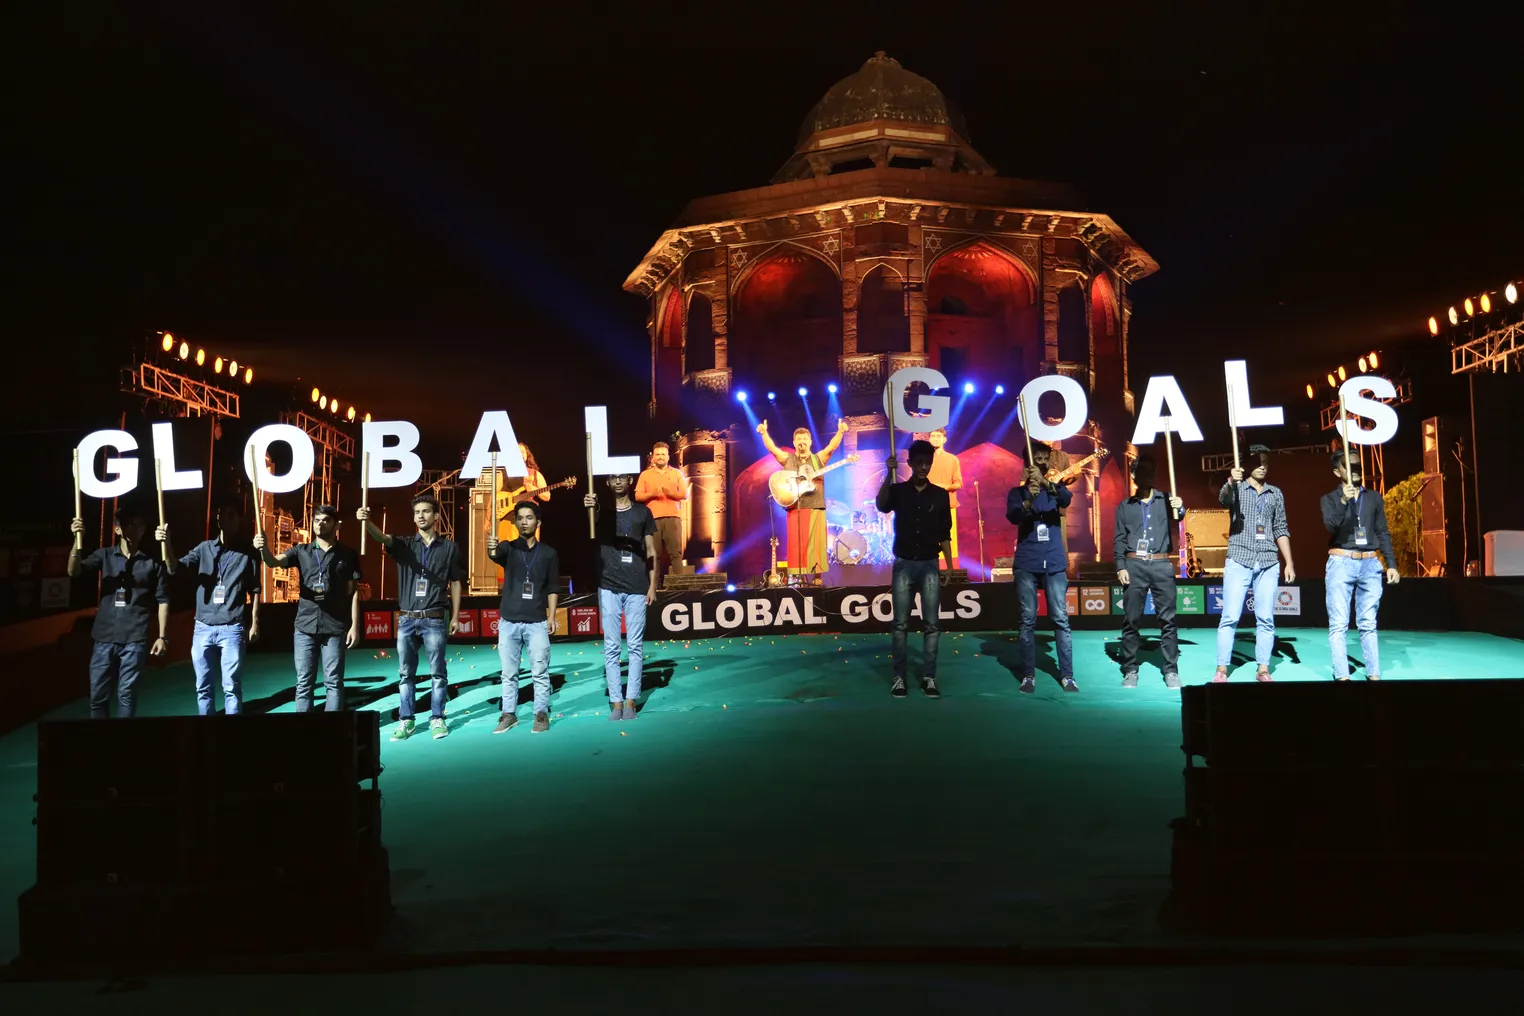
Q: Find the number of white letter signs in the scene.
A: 11